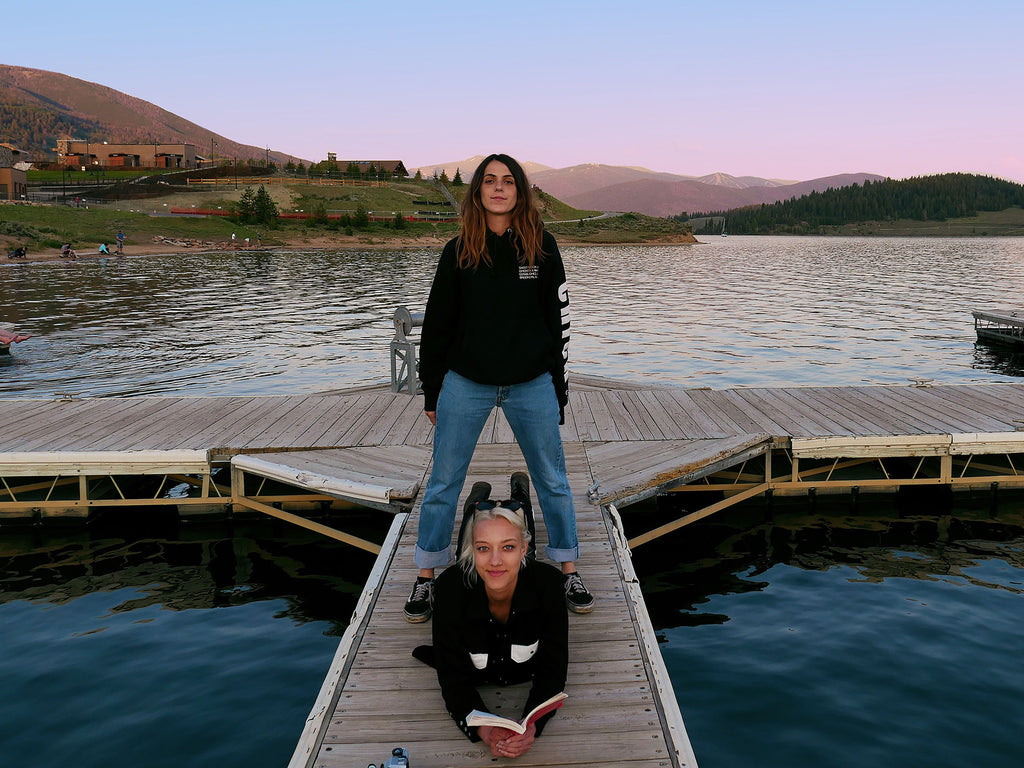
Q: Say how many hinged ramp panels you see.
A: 2